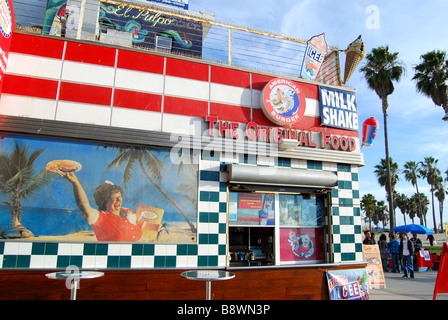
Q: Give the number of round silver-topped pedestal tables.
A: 2